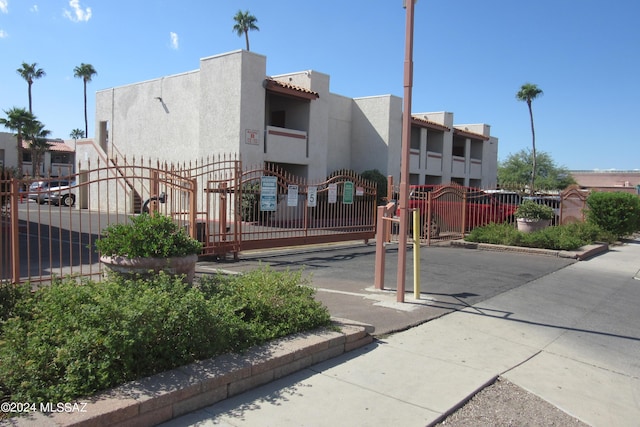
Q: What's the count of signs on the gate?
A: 6